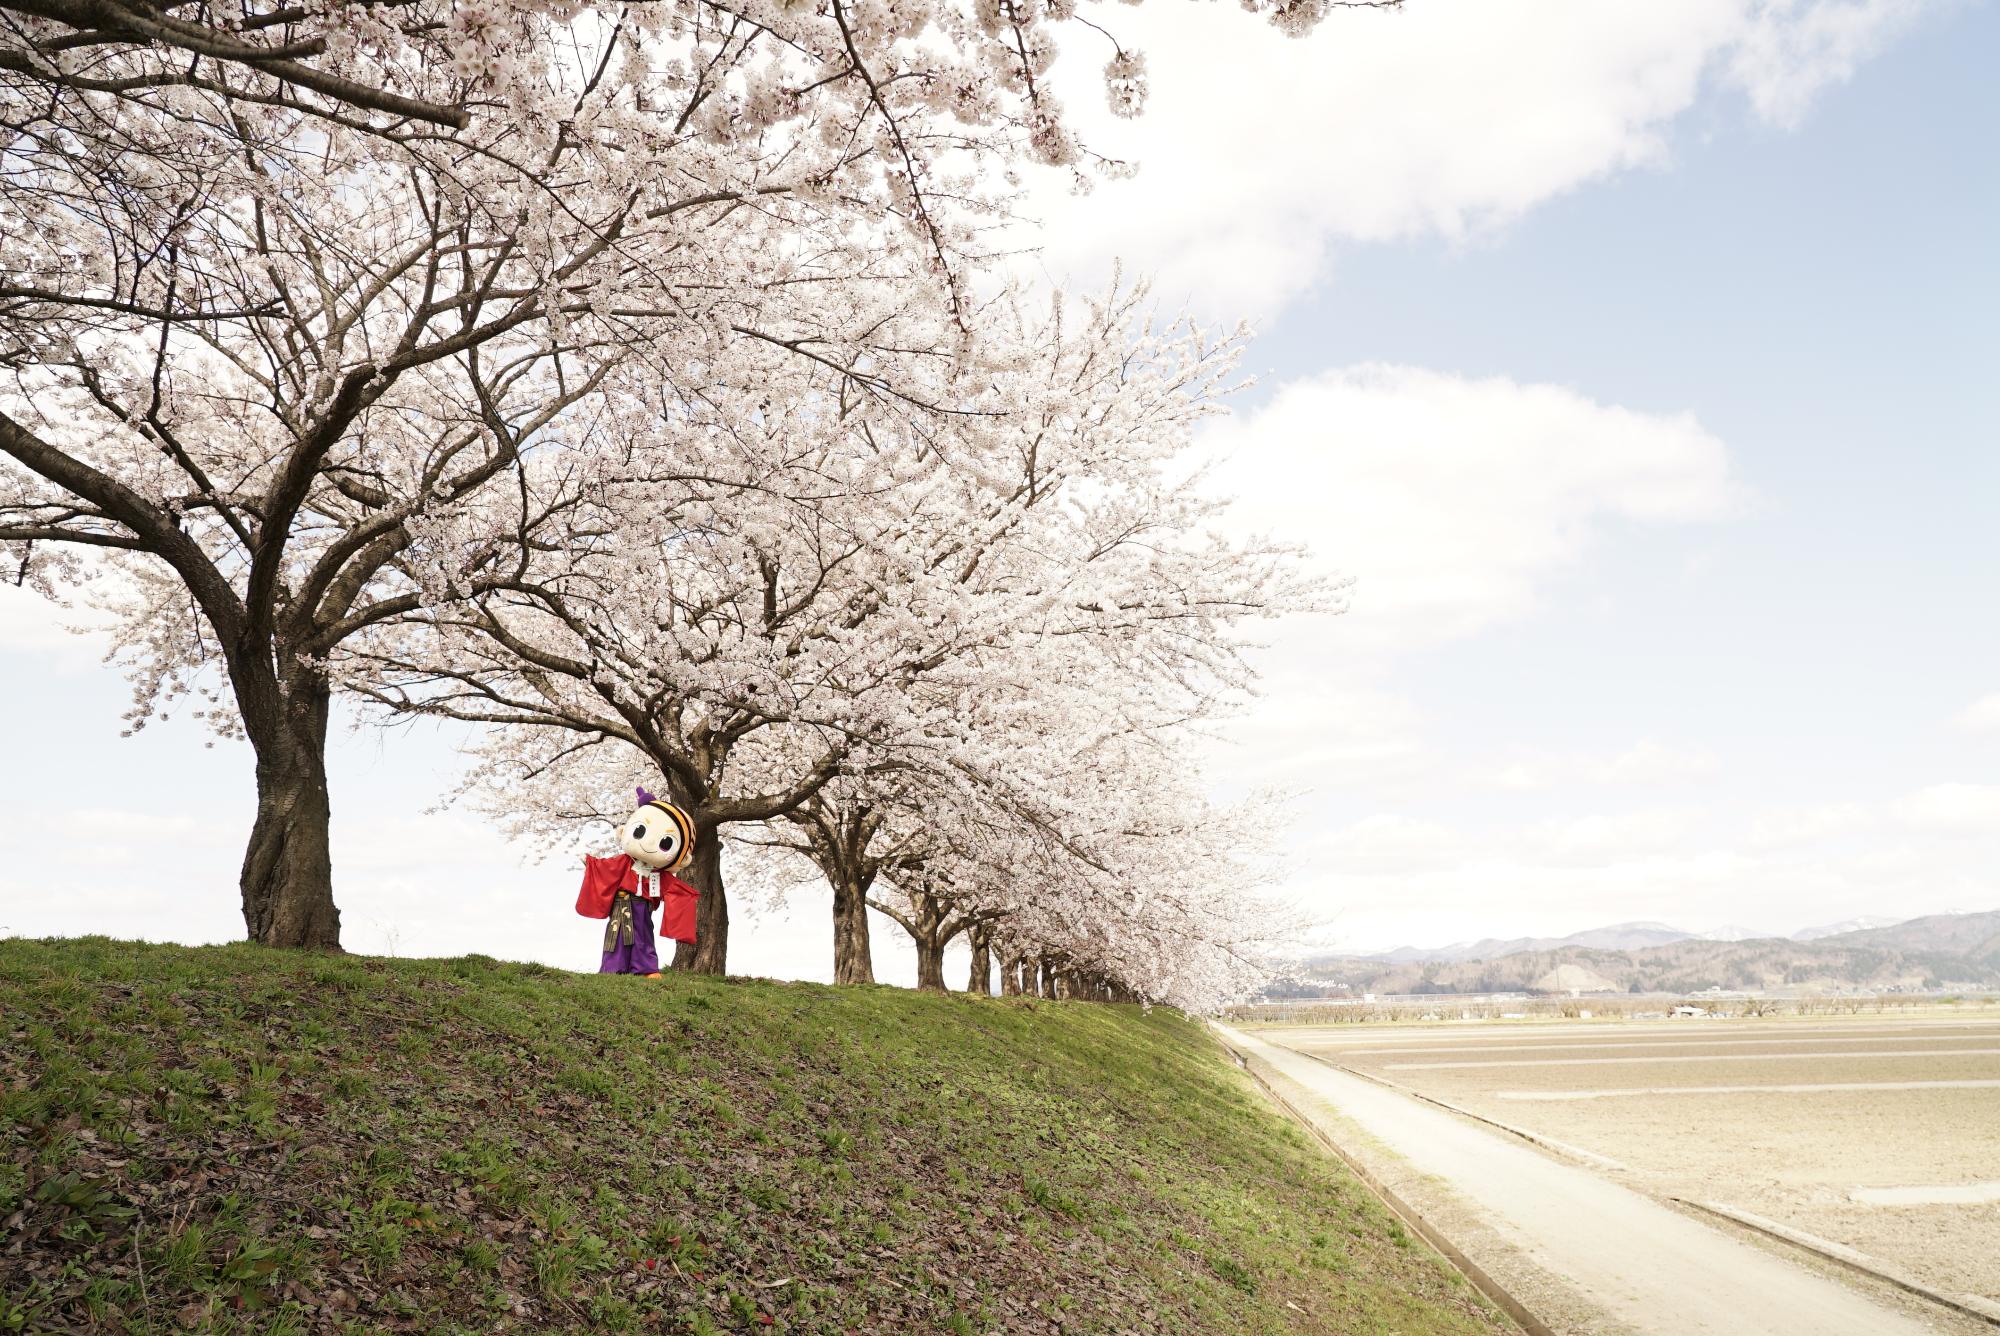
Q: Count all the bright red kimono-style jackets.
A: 1